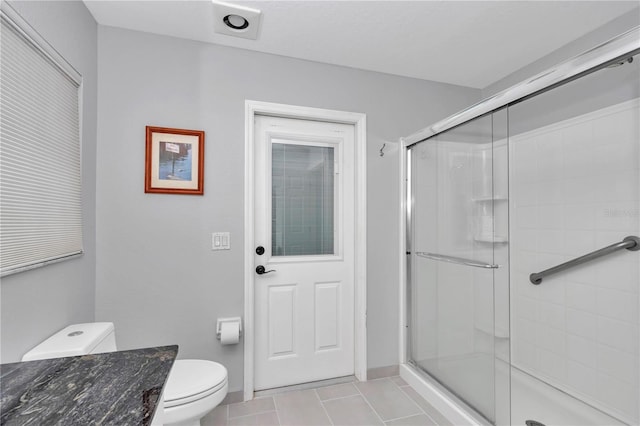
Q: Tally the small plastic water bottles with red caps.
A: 0